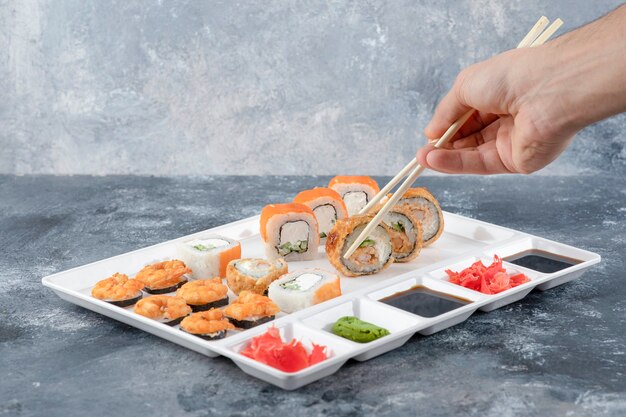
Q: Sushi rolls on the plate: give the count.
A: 15